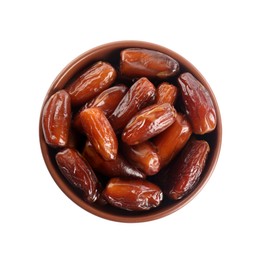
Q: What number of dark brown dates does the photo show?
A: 15